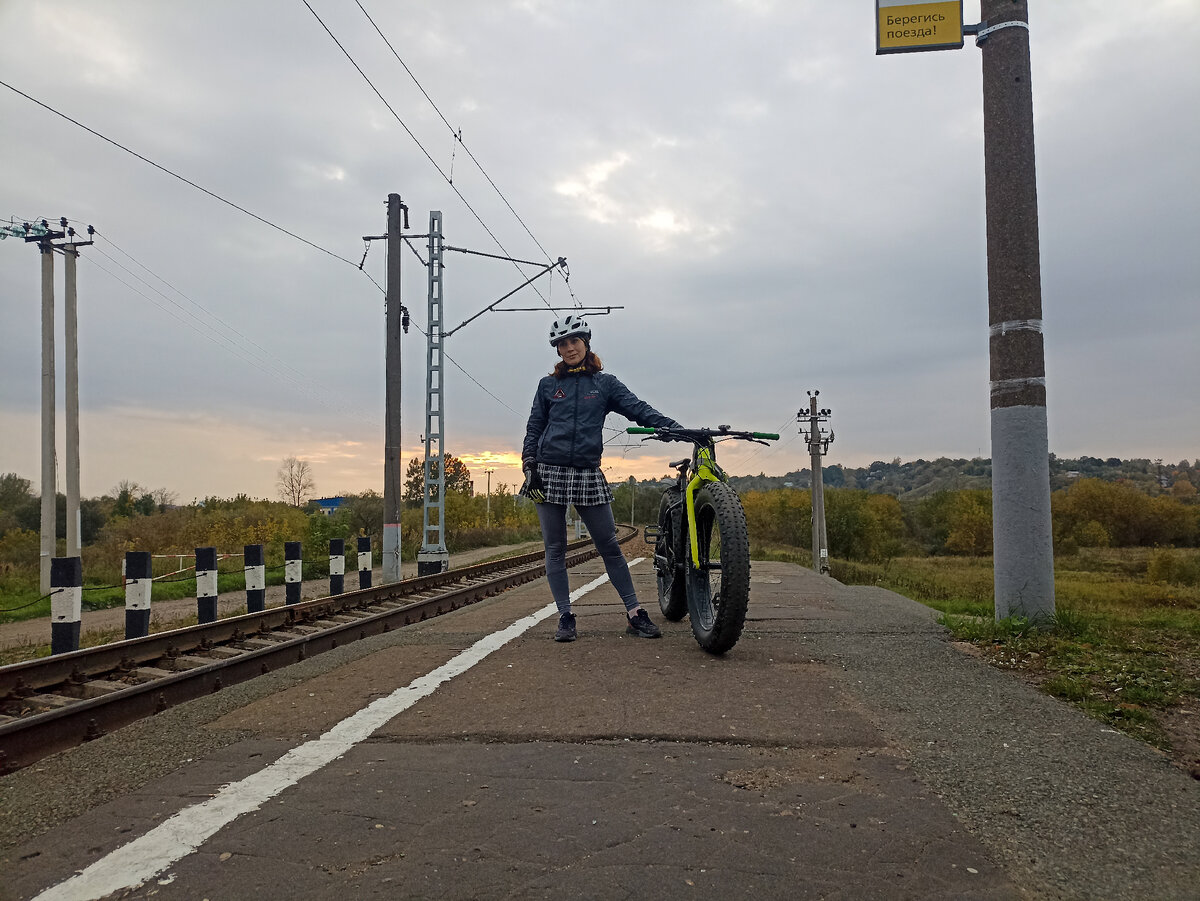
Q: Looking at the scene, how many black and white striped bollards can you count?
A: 7